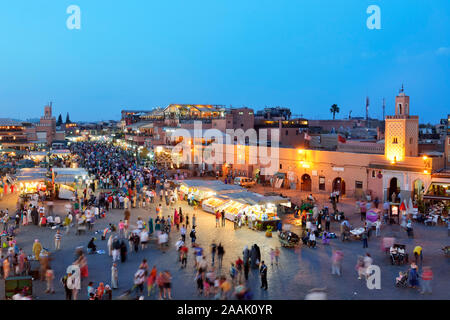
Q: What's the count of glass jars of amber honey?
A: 0